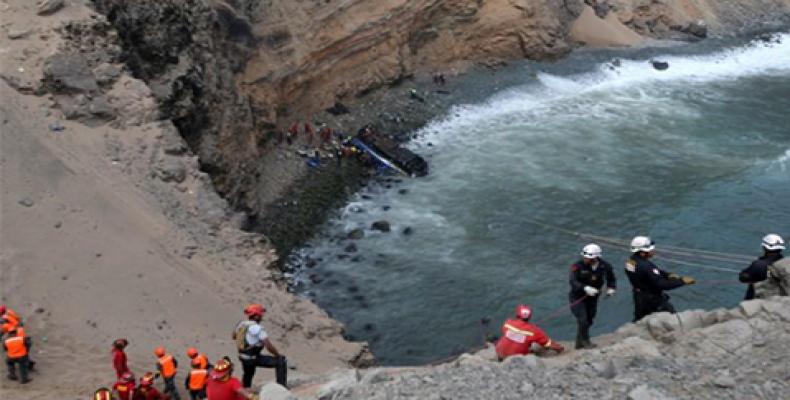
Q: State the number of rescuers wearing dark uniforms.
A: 3